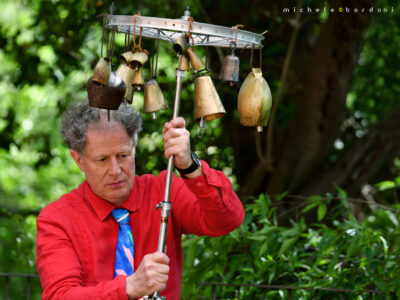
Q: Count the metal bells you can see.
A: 13